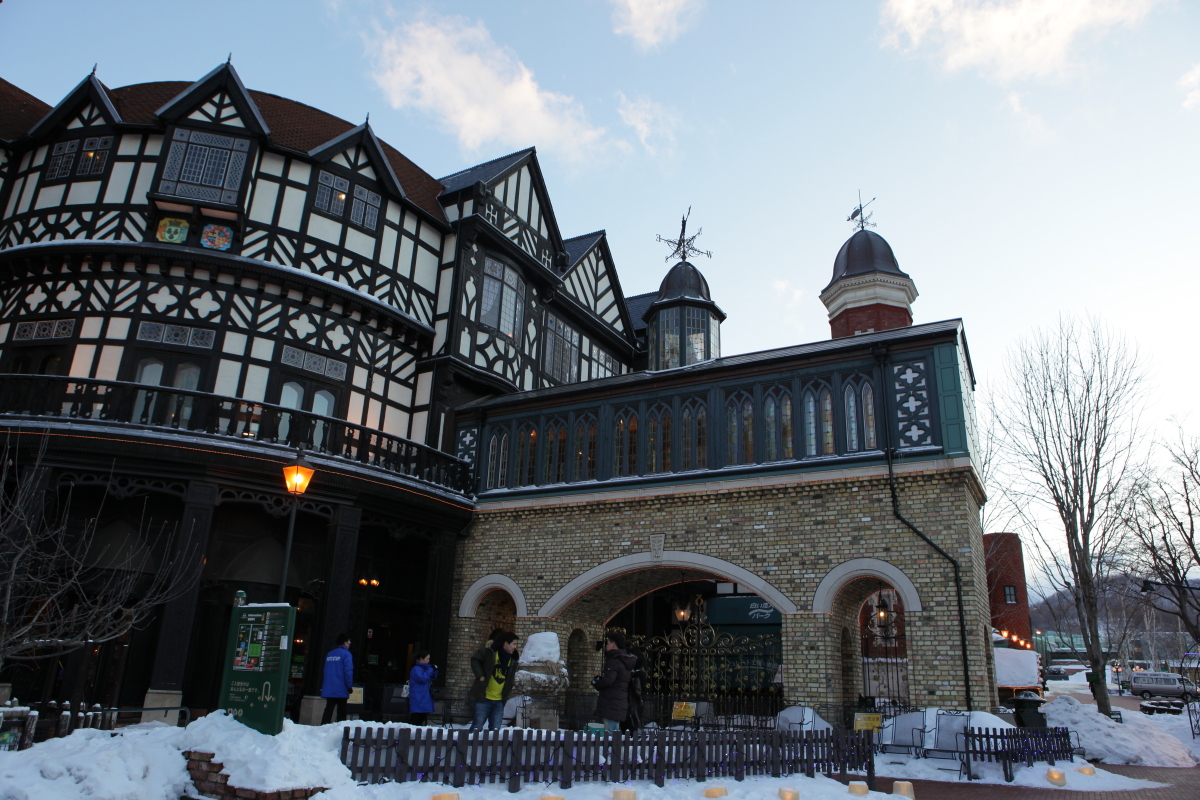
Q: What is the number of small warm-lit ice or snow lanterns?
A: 9